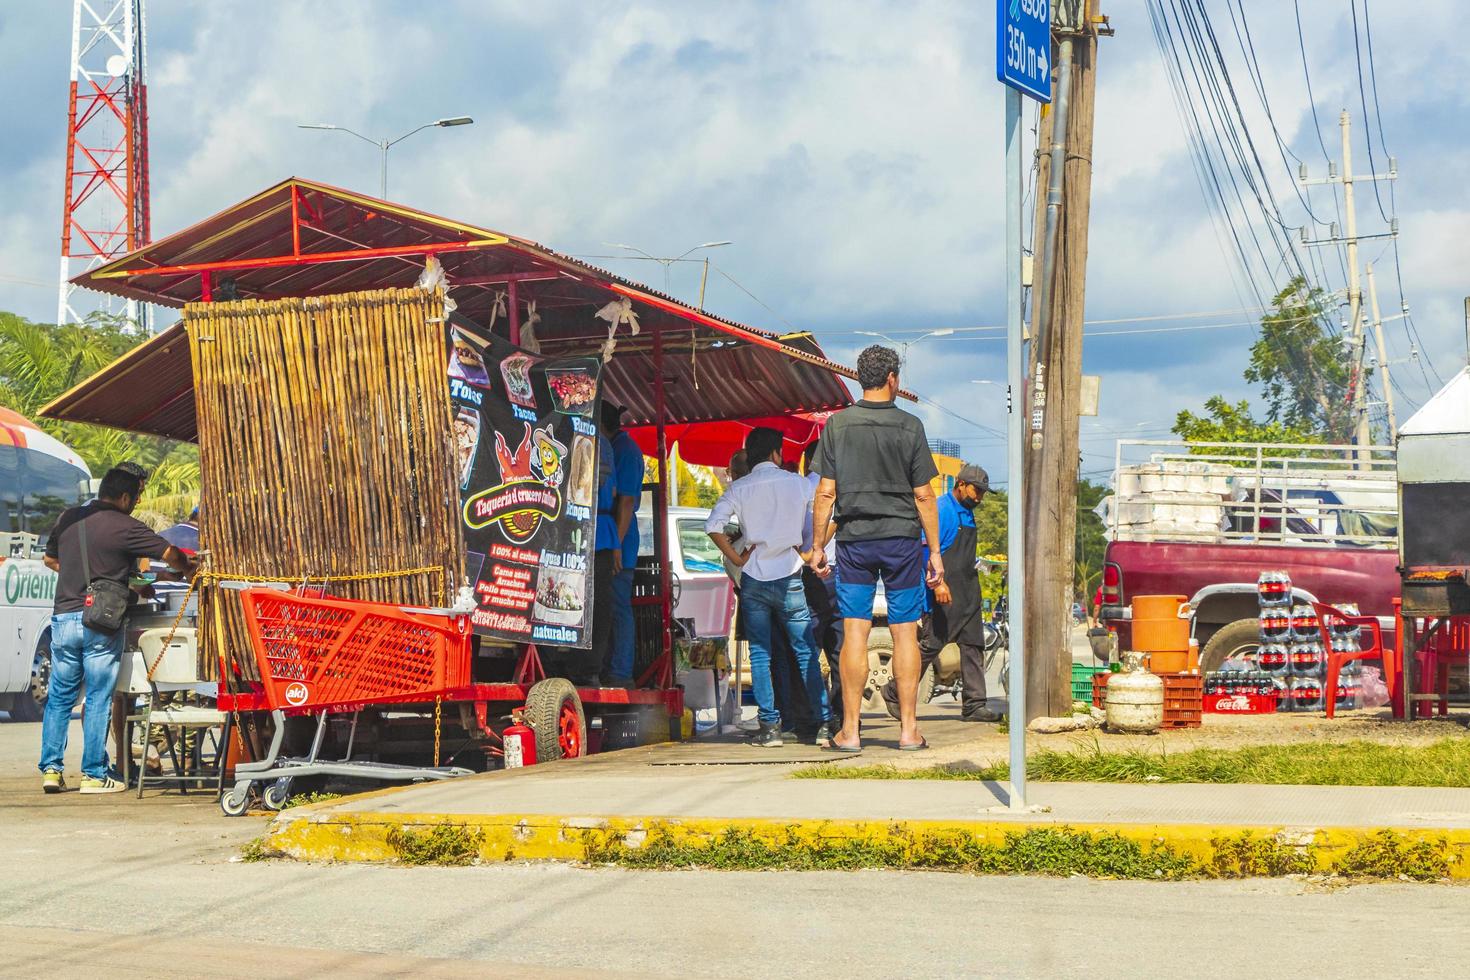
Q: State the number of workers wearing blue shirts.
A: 3